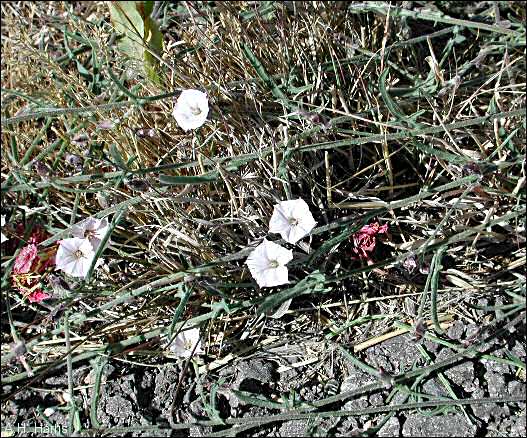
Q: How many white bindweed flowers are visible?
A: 6